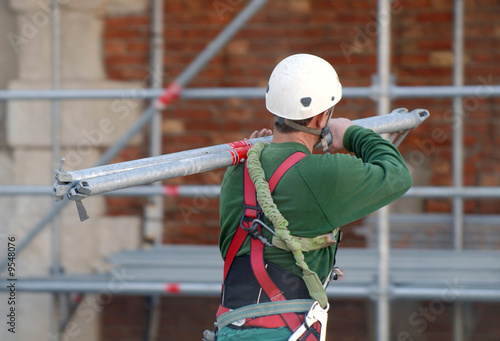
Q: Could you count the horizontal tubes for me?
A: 3